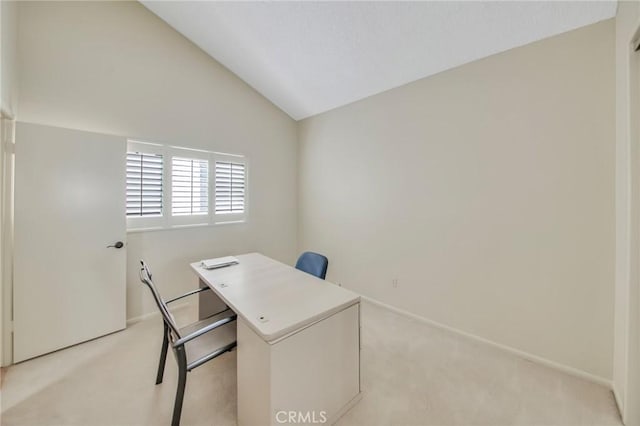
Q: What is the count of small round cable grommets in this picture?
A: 2